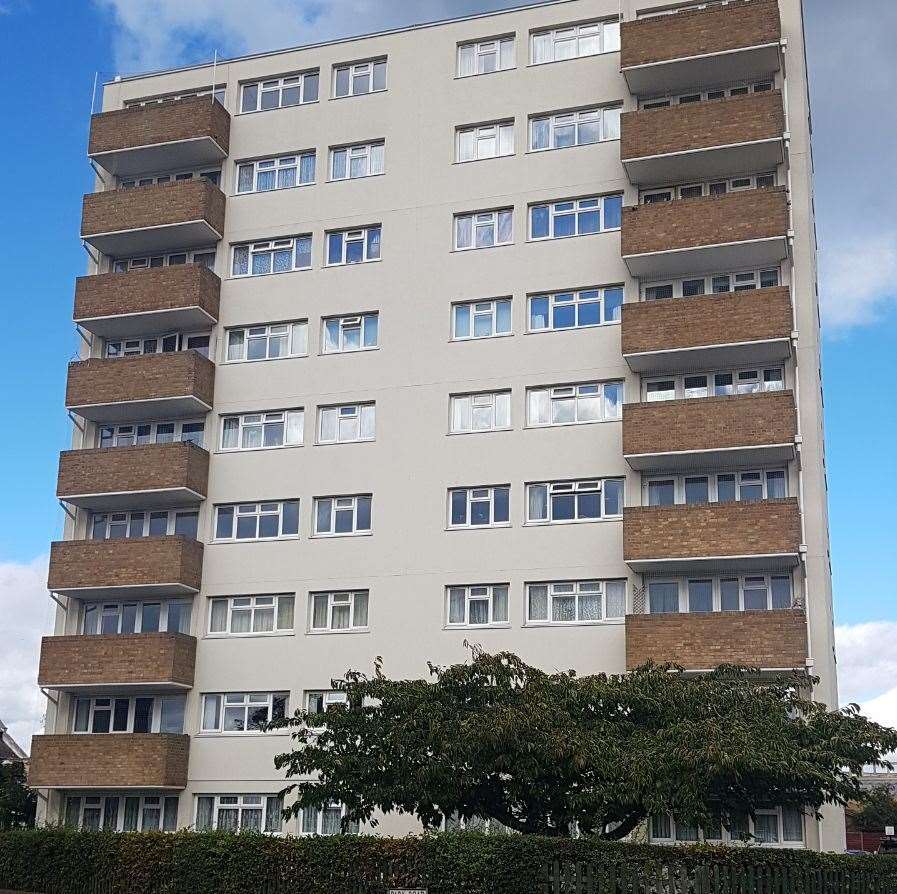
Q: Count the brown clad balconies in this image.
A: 15